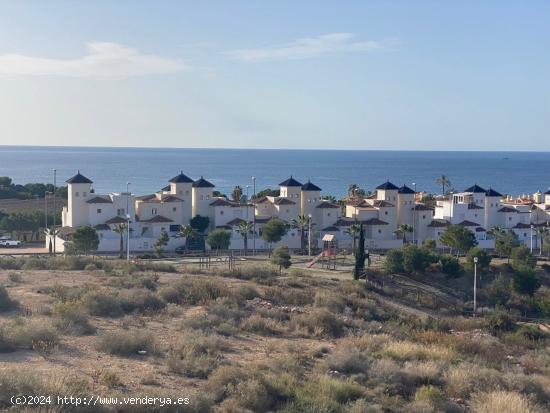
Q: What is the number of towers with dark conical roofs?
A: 9